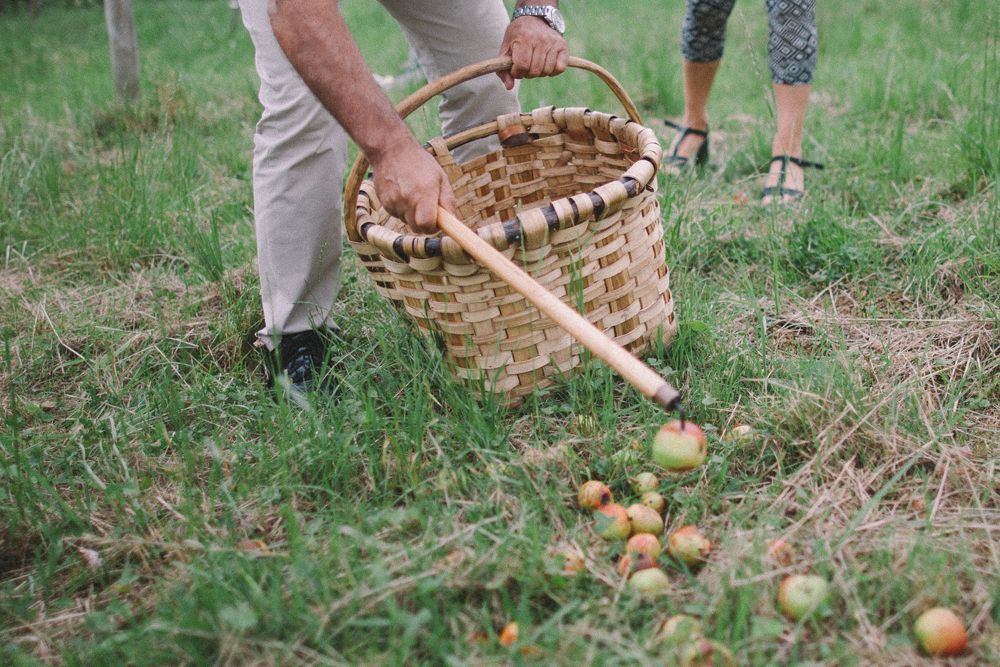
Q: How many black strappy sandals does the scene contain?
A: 2